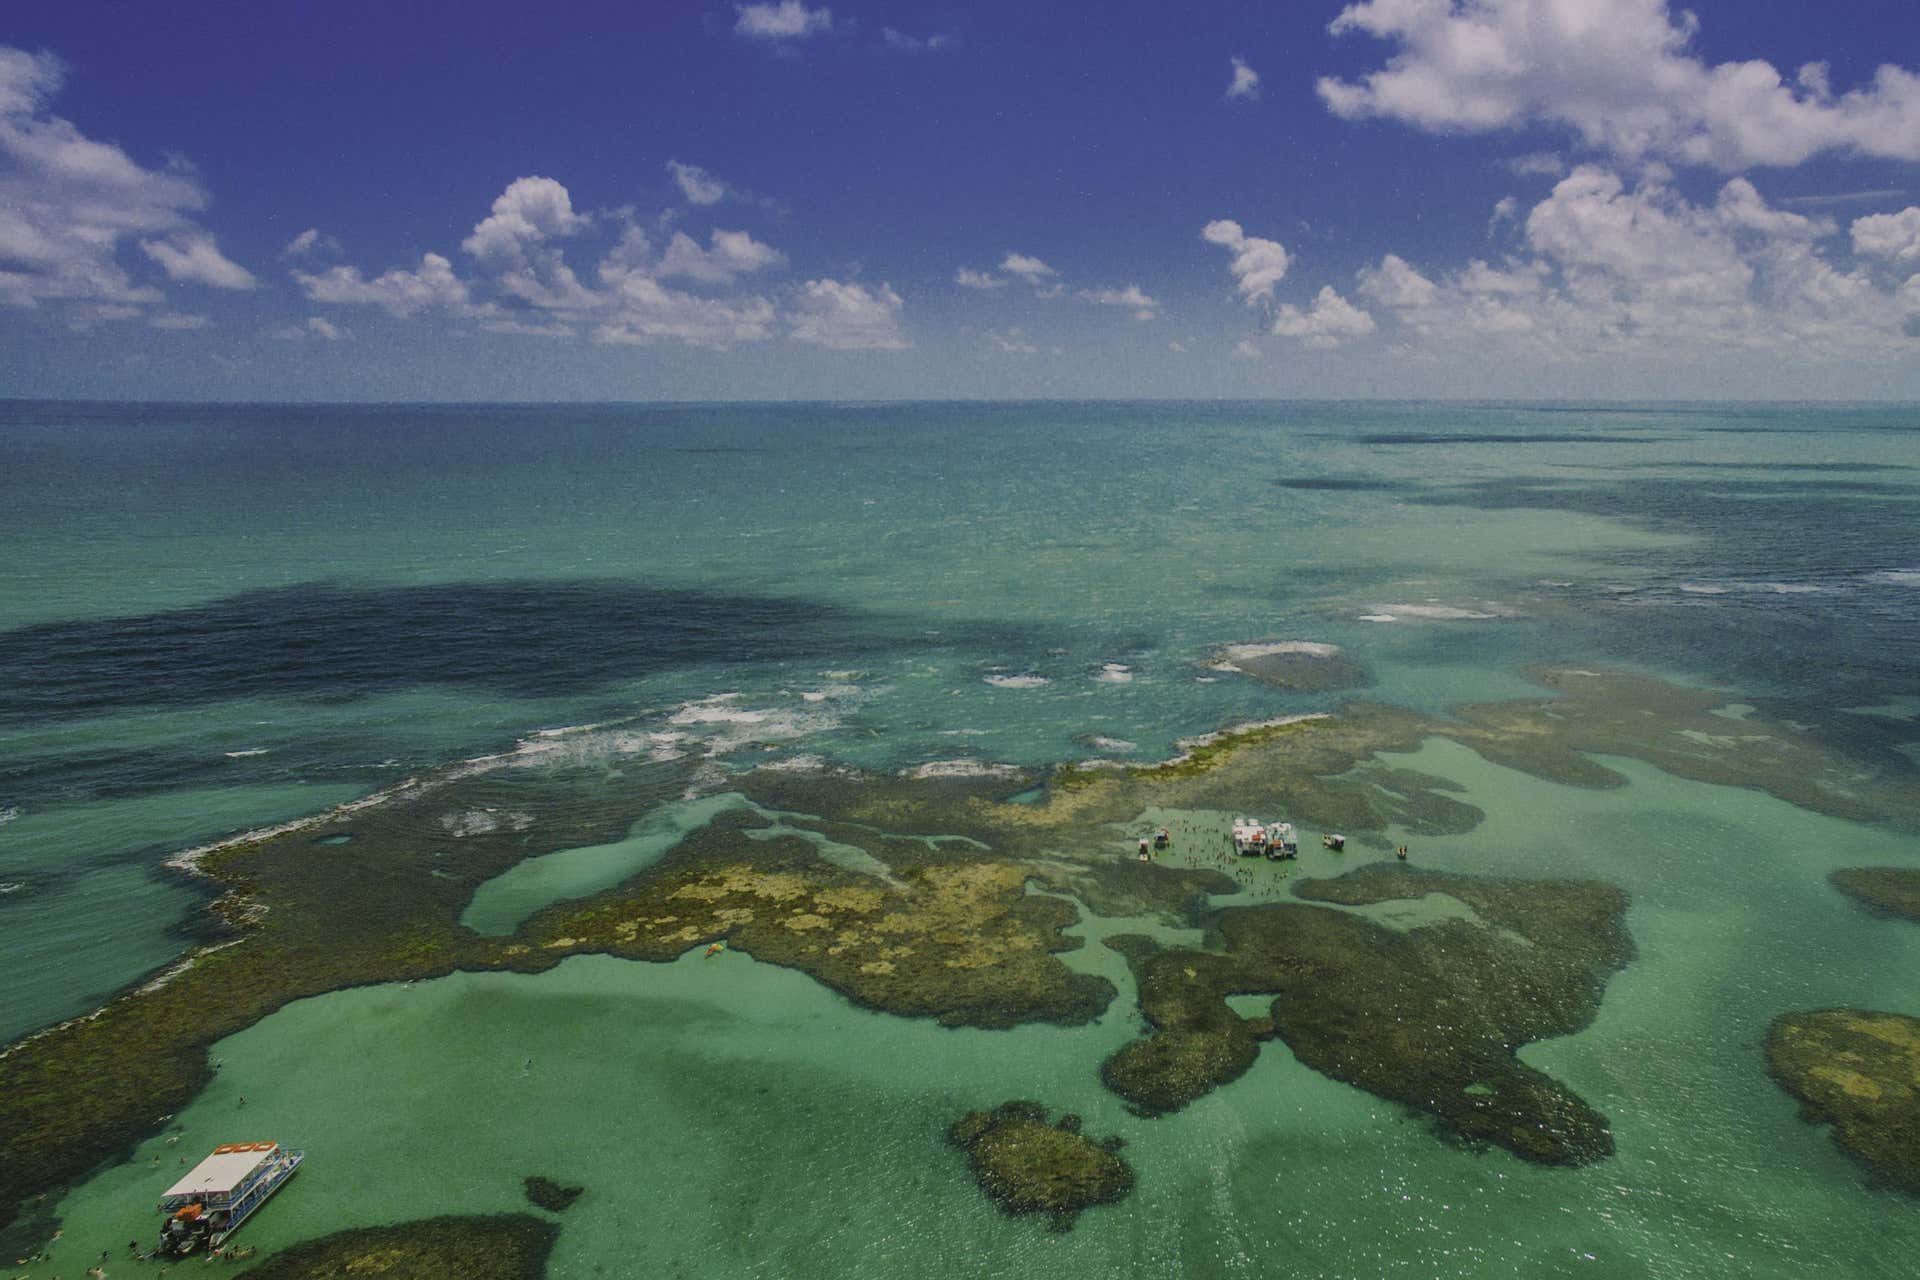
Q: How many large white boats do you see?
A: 3